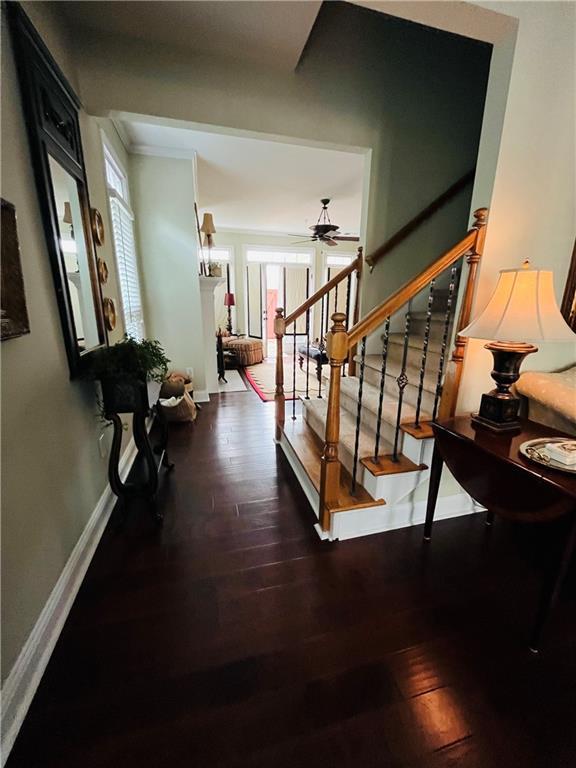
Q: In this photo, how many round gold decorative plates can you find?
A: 3